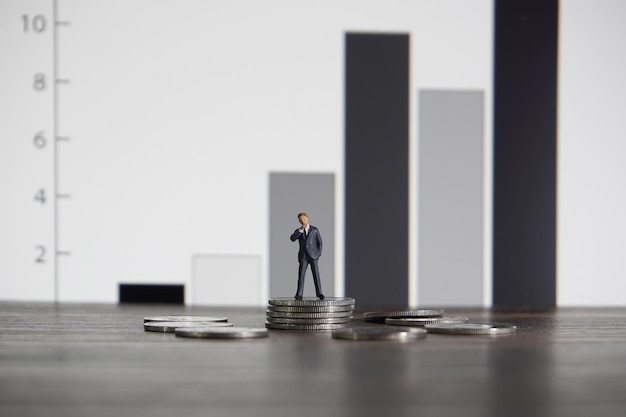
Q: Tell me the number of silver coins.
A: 12